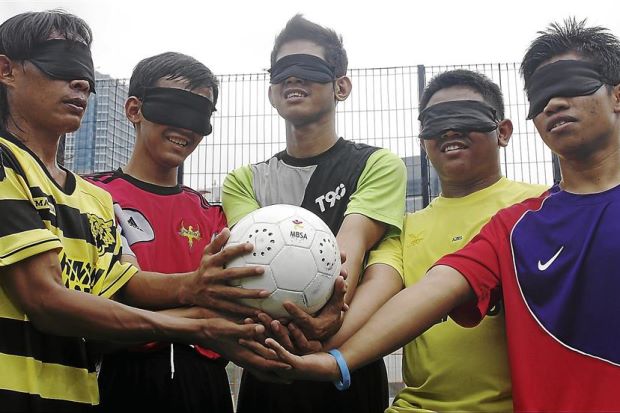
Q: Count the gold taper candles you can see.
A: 0